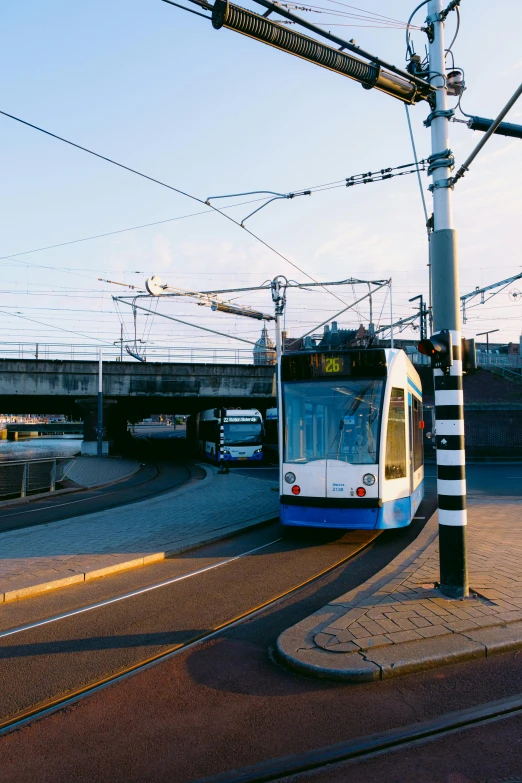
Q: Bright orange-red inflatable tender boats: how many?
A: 0